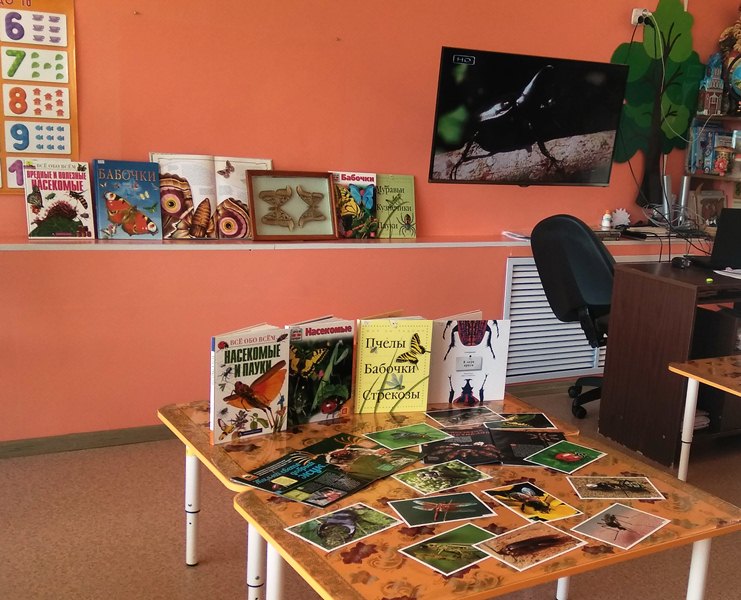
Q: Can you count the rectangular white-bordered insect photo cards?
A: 12